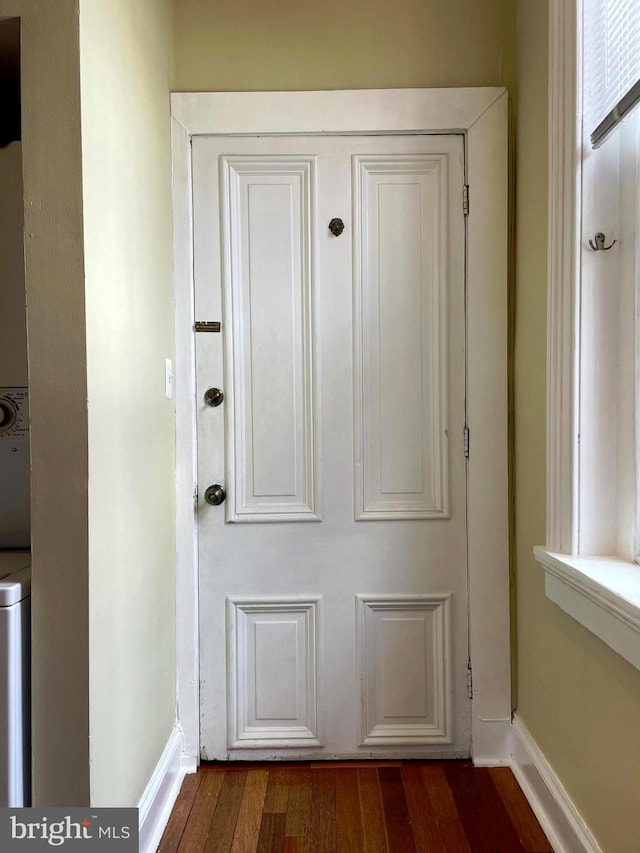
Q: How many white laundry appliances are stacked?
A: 2